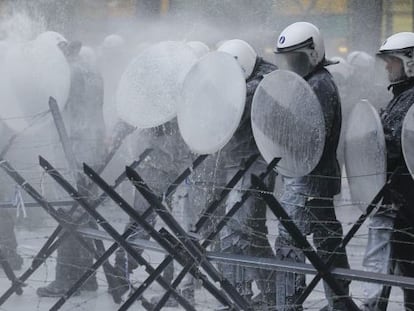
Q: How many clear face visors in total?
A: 2